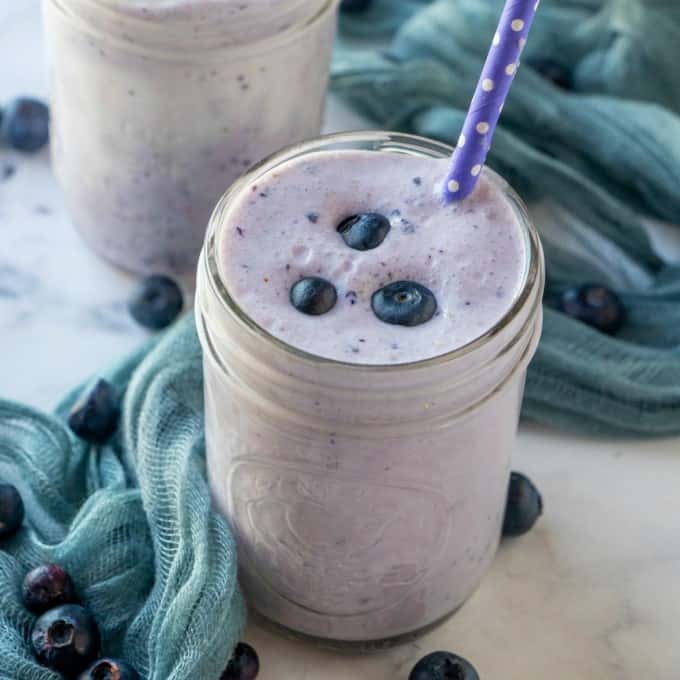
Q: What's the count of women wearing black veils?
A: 0